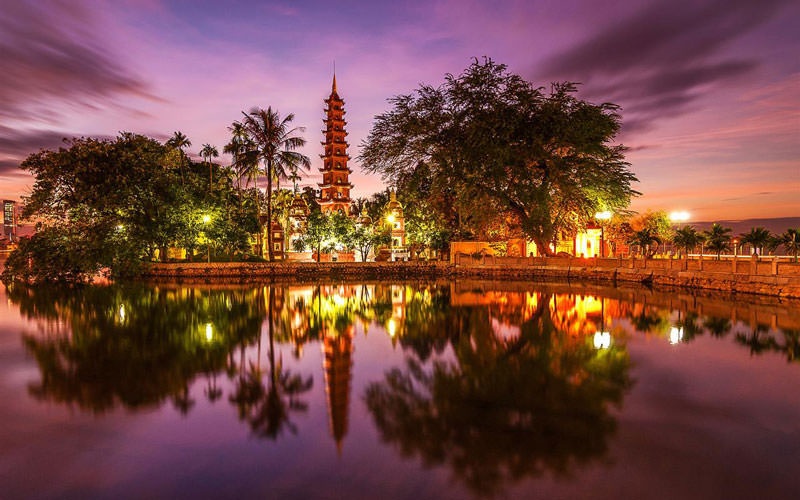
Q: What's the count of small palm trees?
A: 5